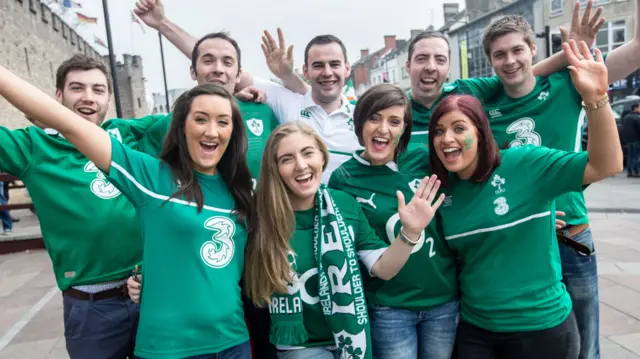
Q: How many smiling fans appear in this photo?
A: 9